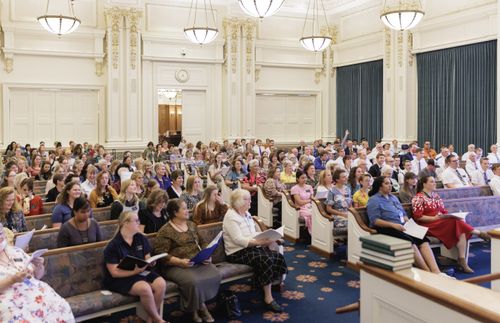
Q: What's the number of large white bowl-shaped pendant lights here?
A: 5